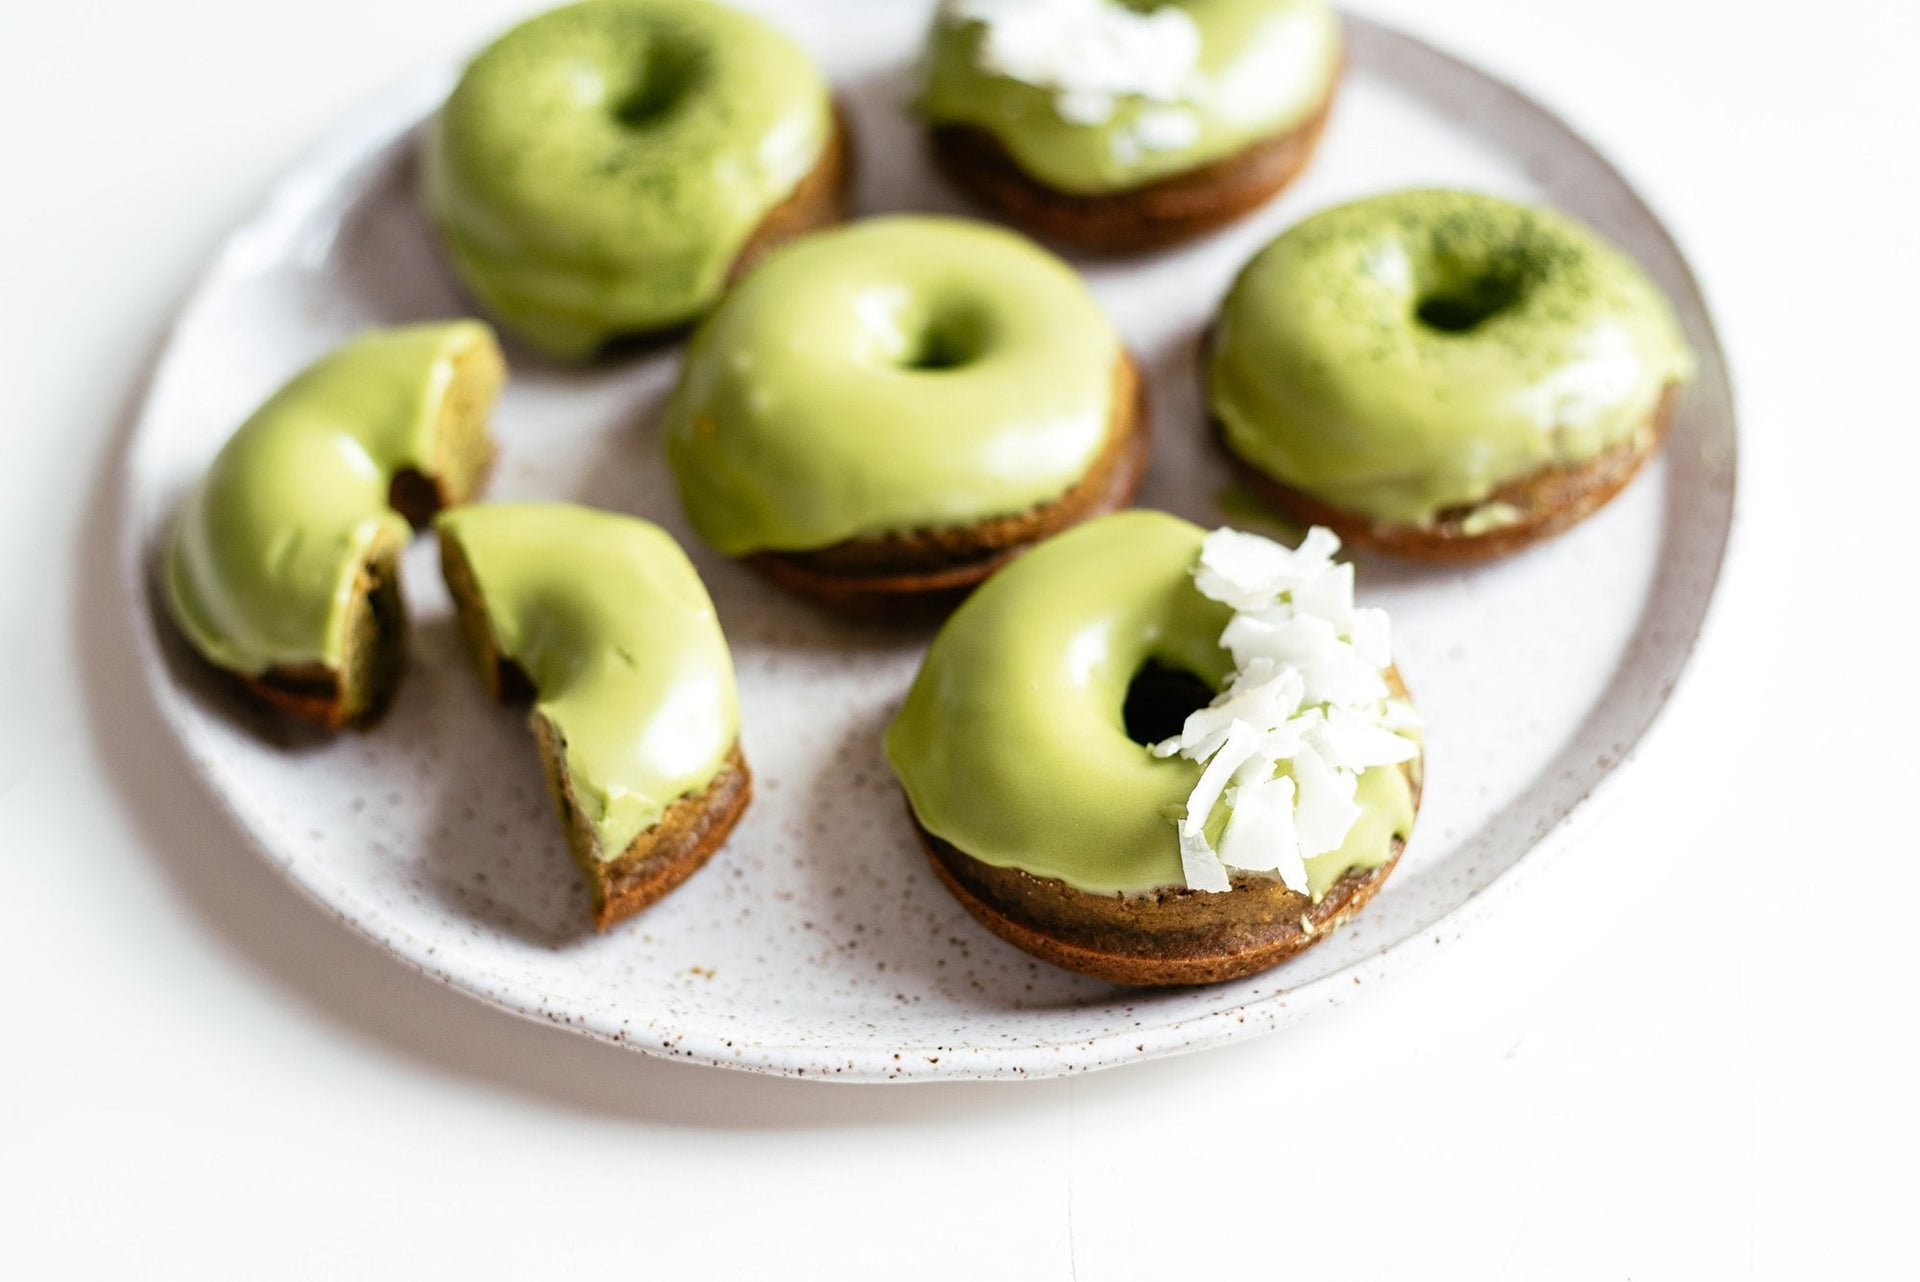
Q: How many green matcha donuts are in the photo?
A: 6